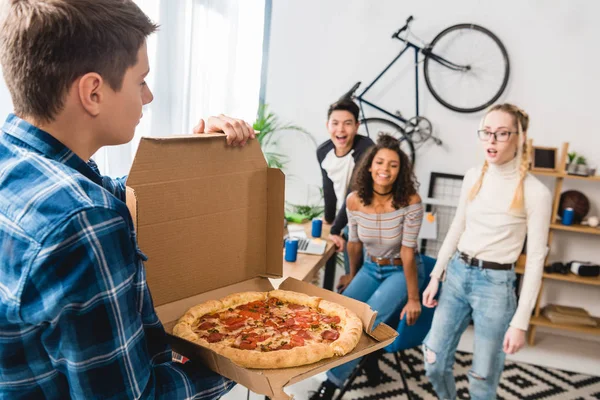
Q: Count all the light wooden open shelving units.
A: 1